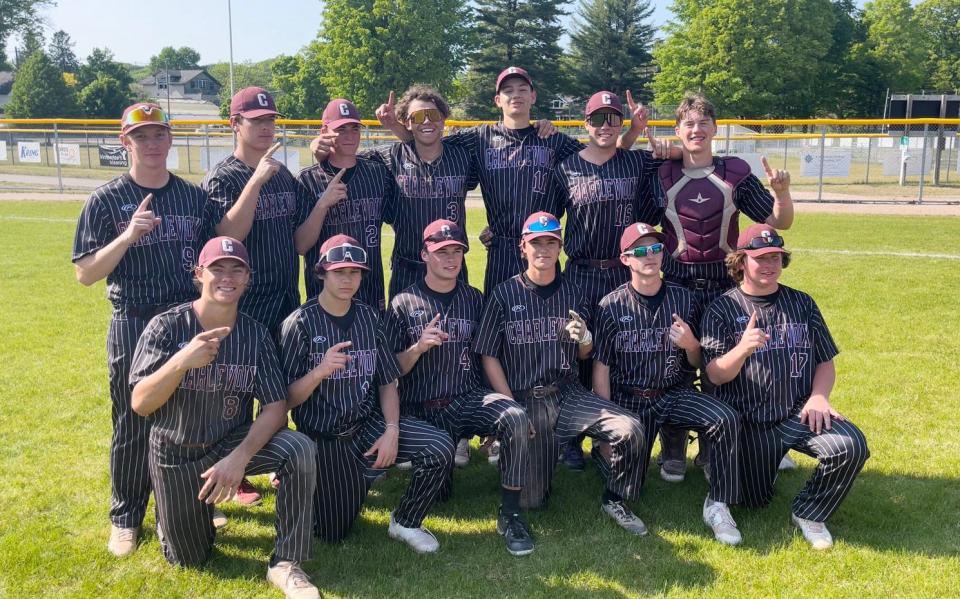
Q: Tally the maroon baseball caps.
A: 11